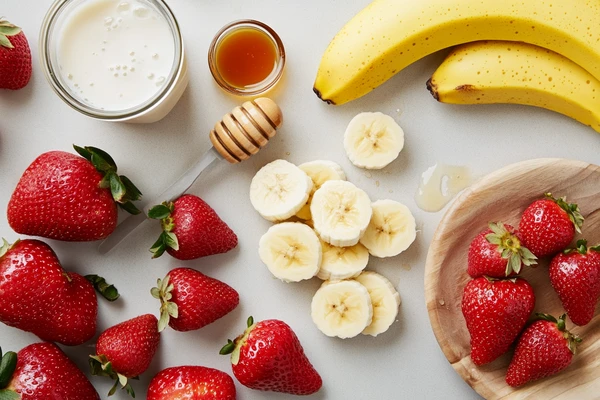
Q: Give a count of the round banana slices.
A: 9